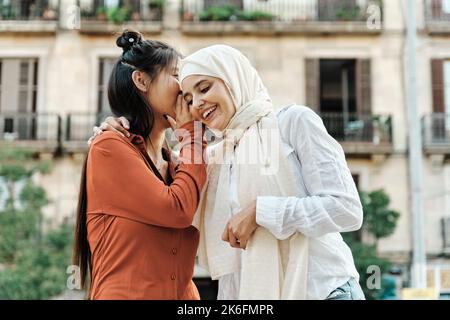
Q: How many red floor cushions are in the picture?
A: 0